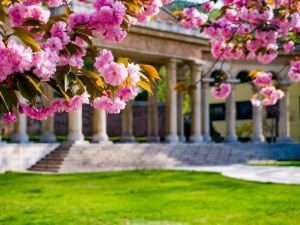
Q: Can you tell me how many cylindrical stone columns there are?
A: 13